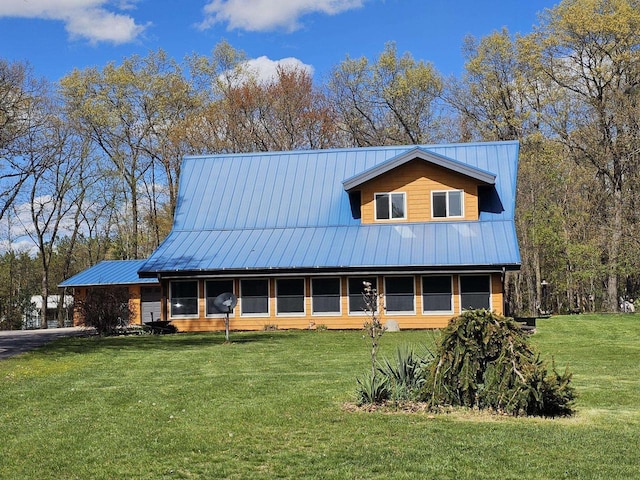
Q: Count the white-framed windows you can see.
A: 11